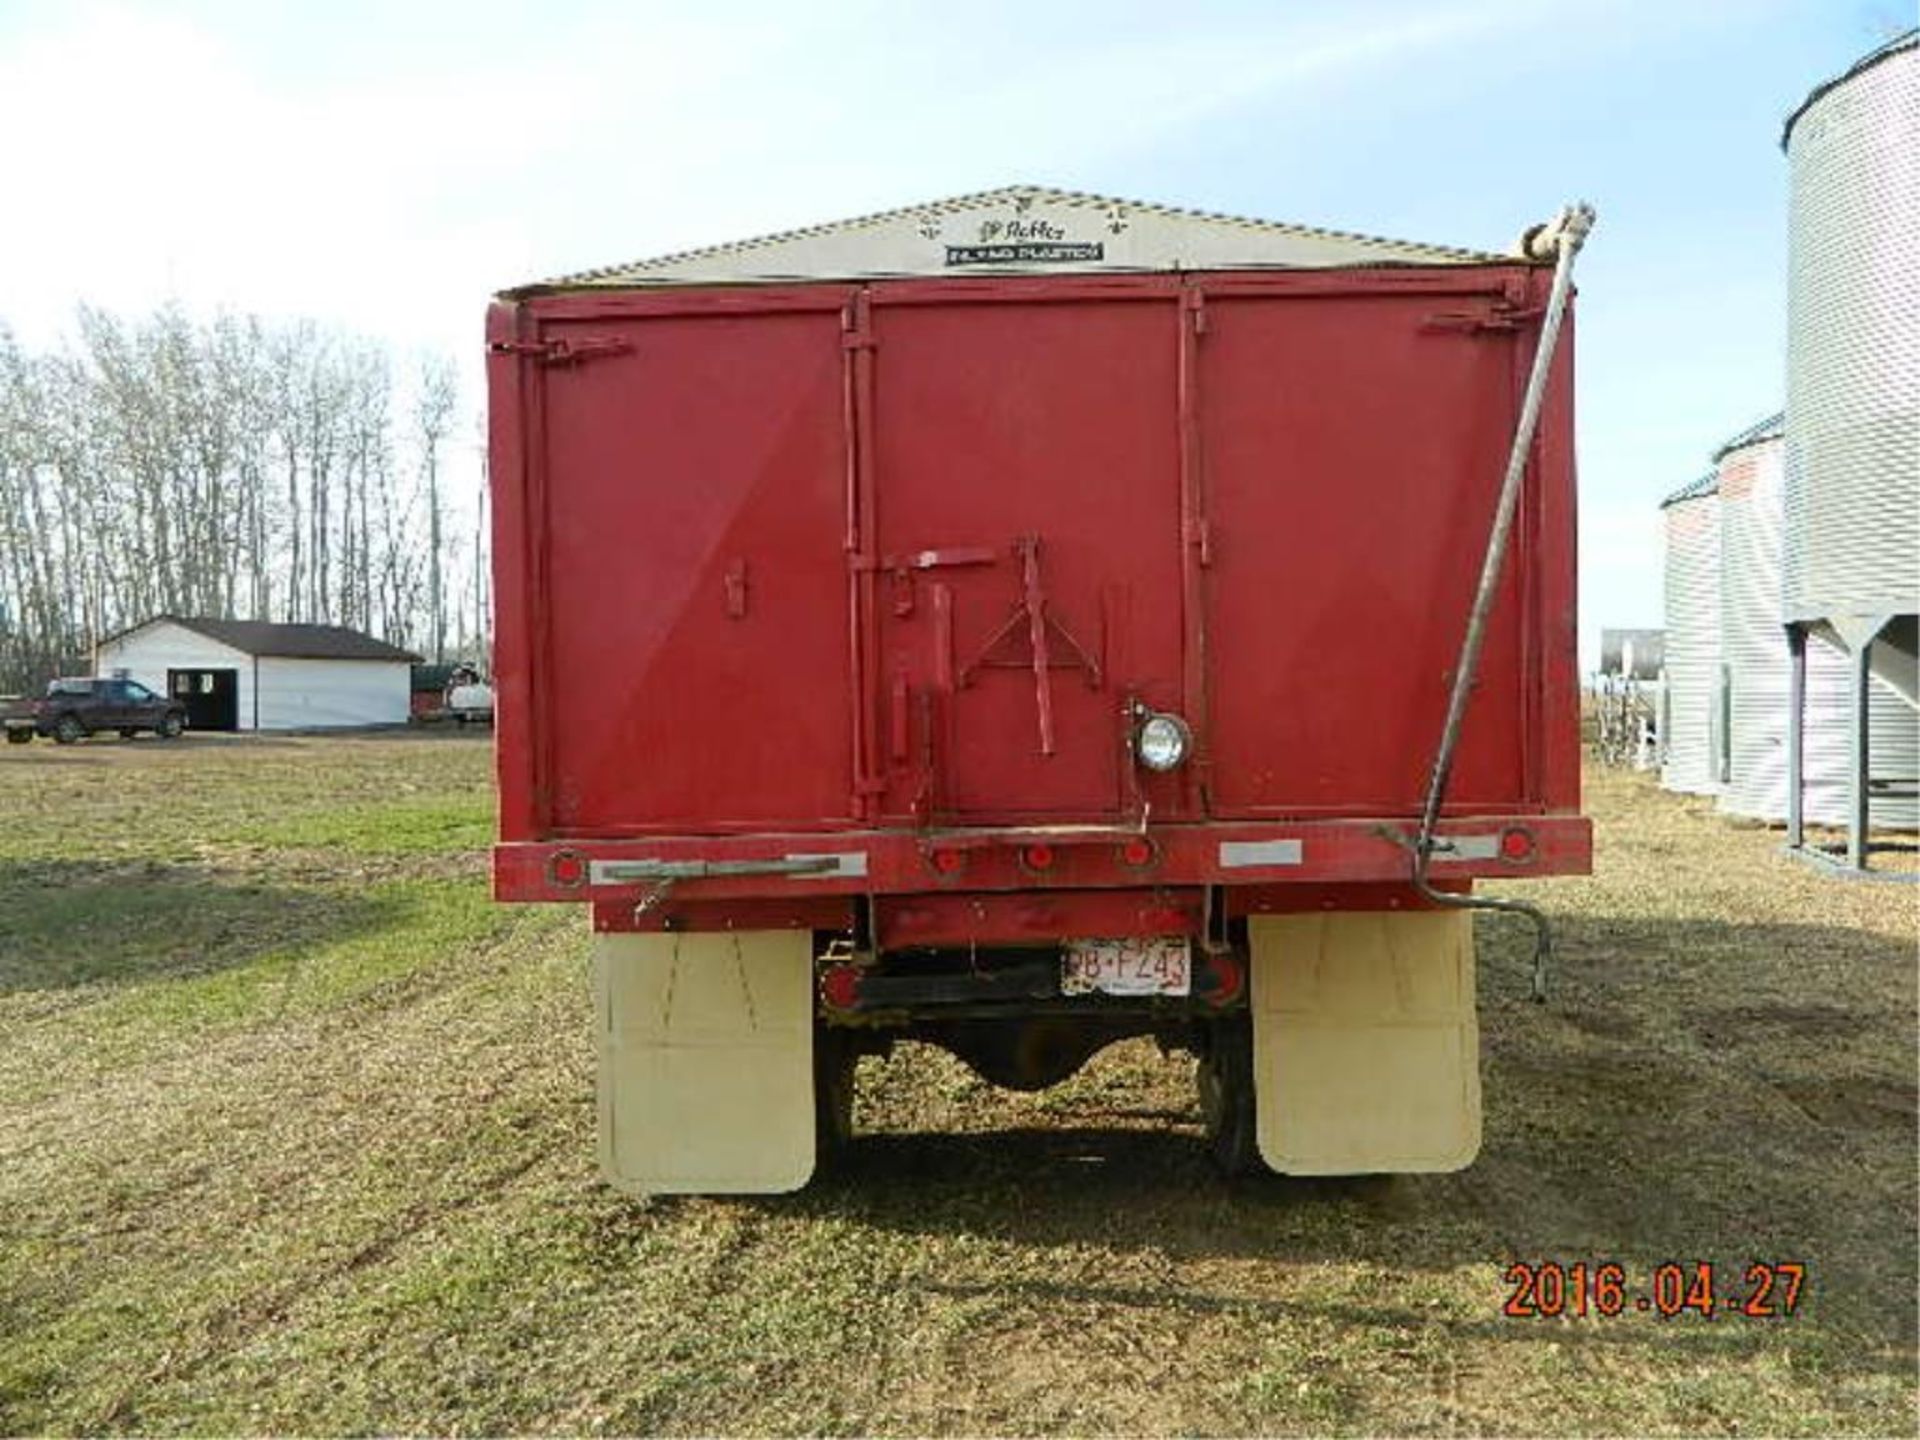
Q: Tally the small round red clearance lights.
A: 5